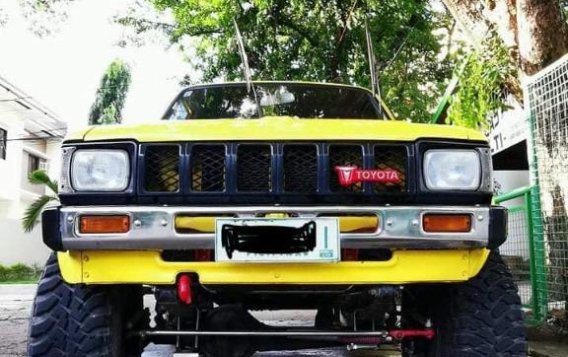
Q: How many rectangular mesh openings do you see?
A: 6